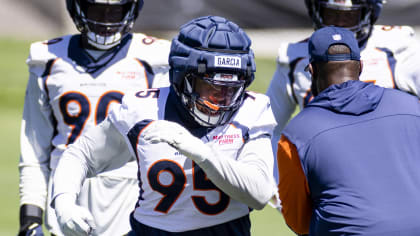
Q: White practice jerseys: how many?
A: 3